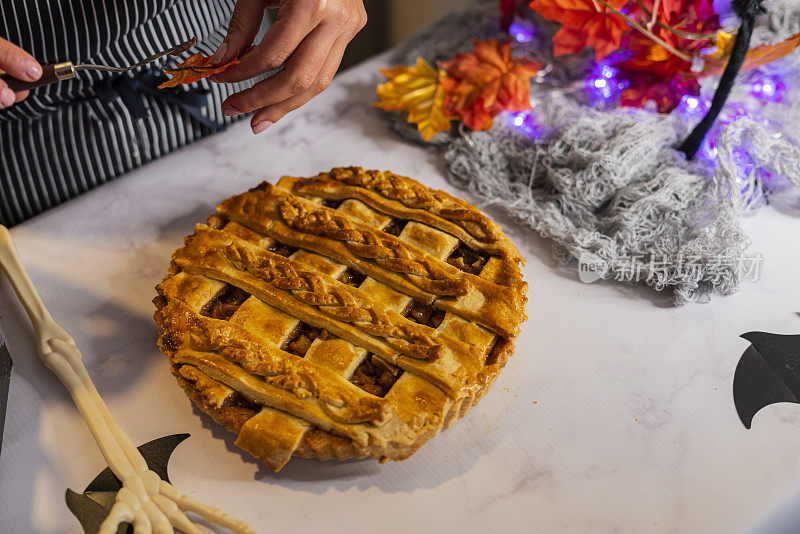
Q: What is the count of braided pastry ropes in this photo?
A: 4